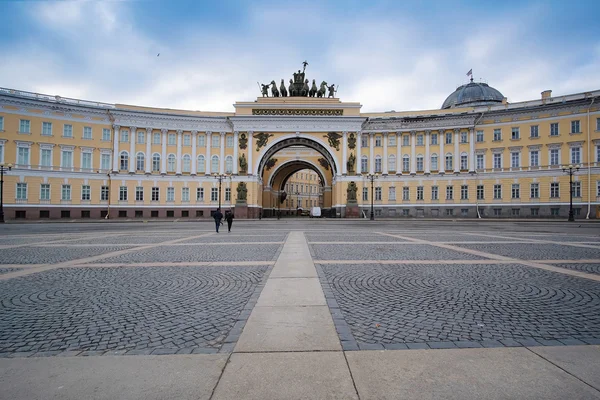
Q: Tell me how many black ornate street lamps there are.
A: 4